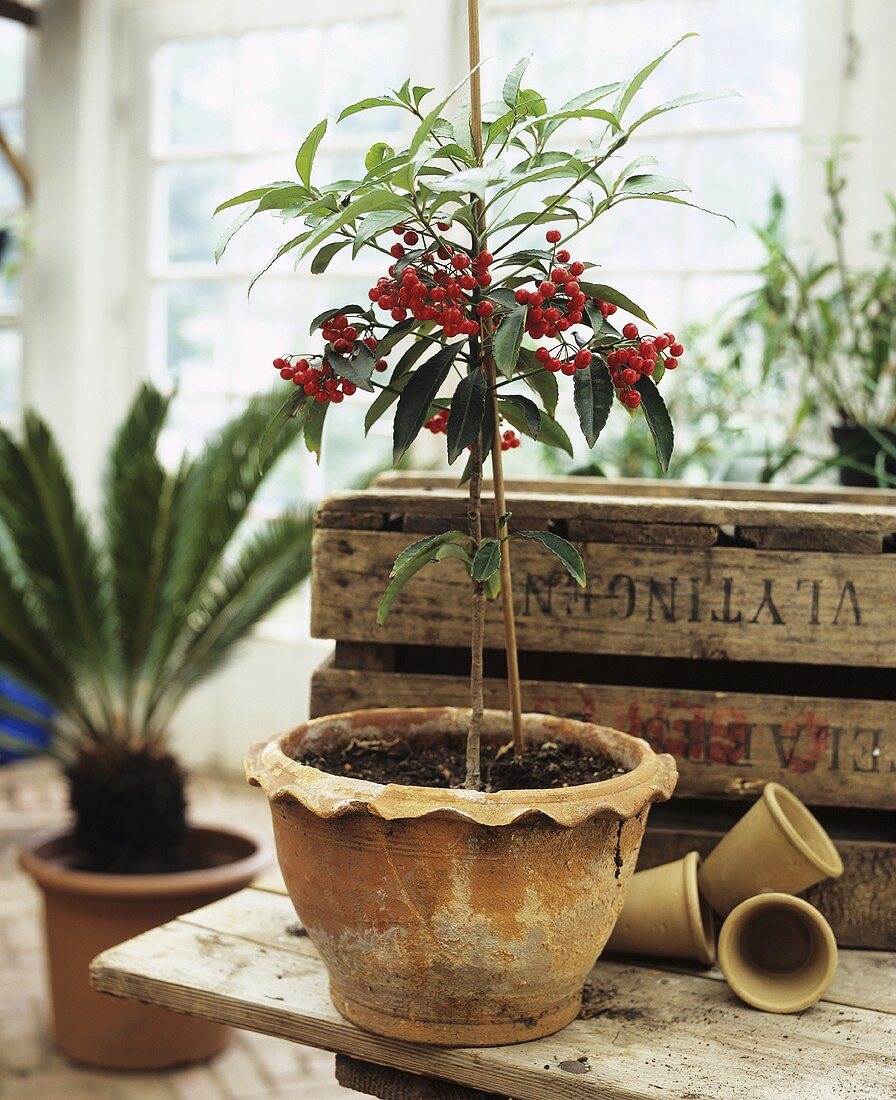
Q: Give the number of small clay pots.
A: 3